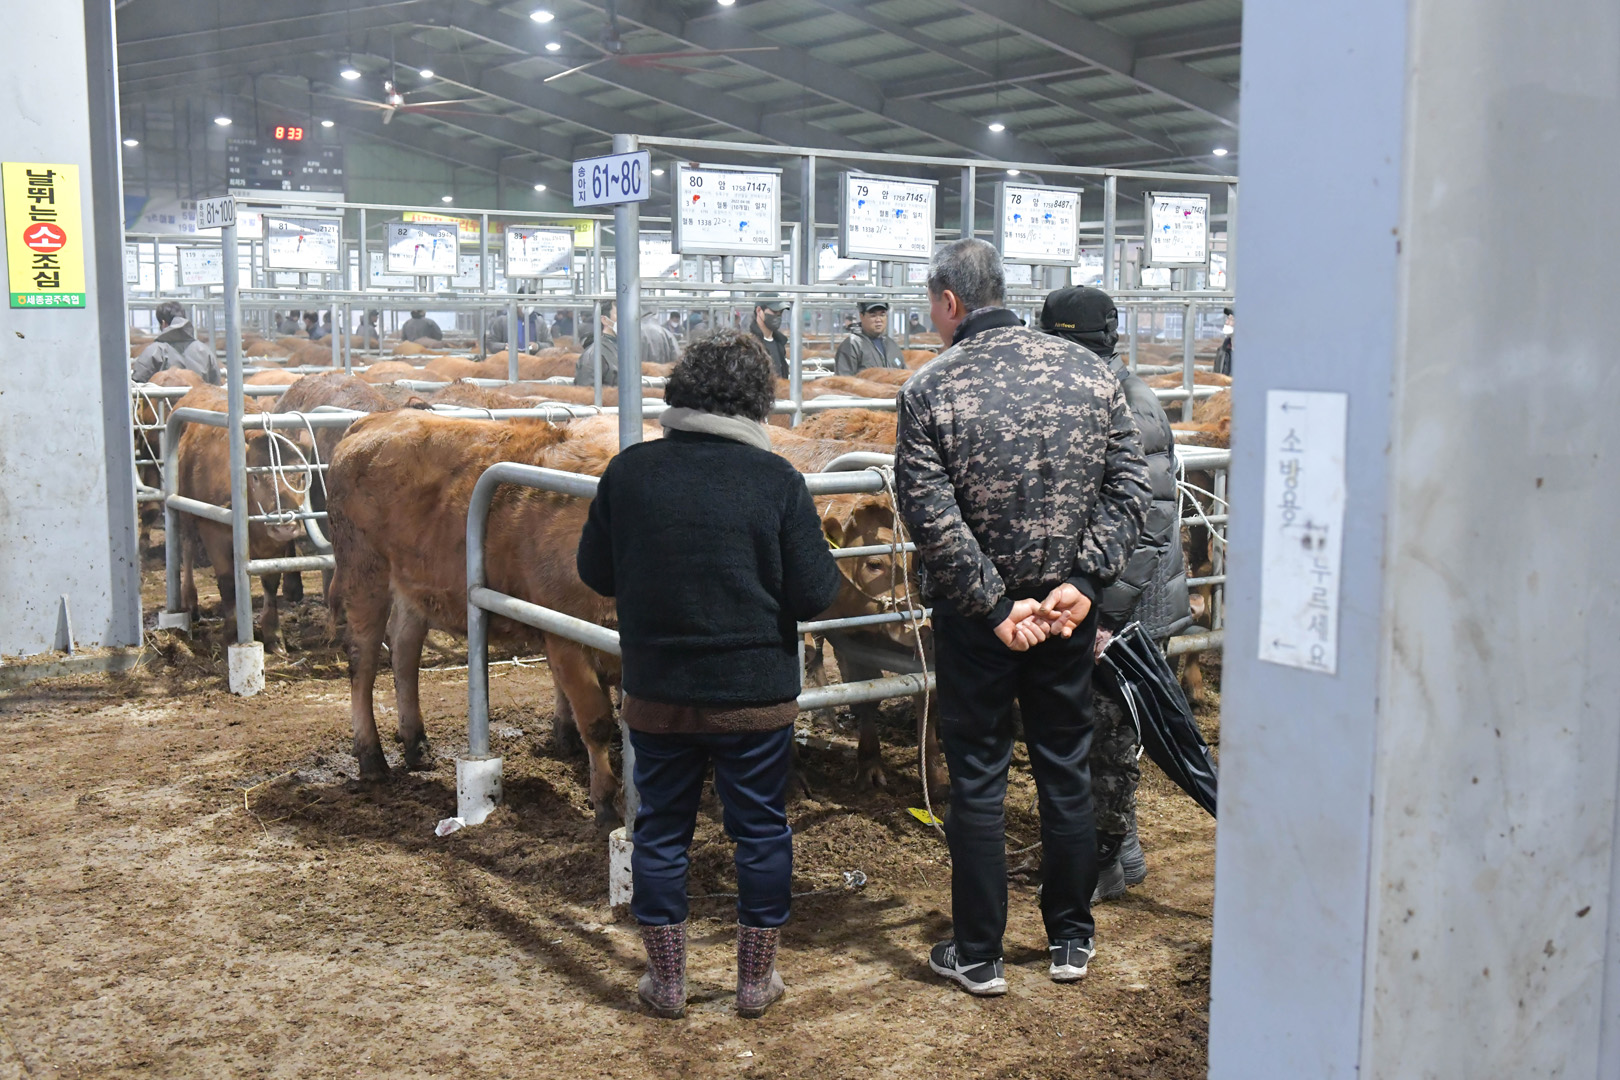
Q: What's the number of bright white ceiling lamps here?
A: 14